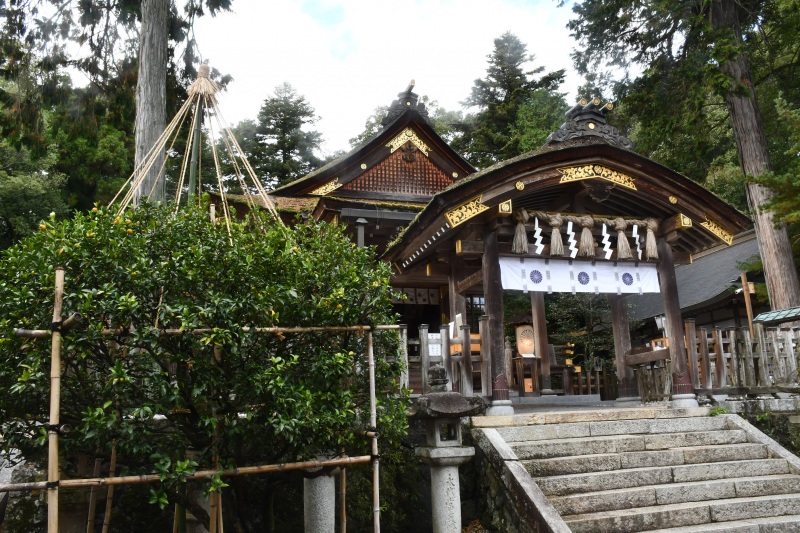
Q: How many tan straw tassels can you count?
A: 5